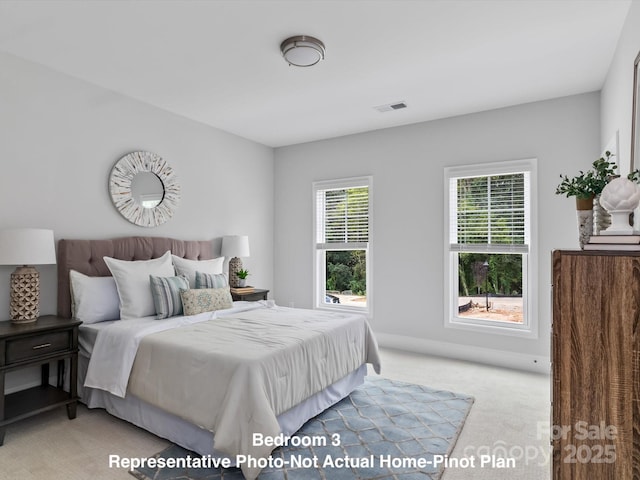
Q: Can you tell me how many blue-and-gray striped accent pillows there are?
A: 2